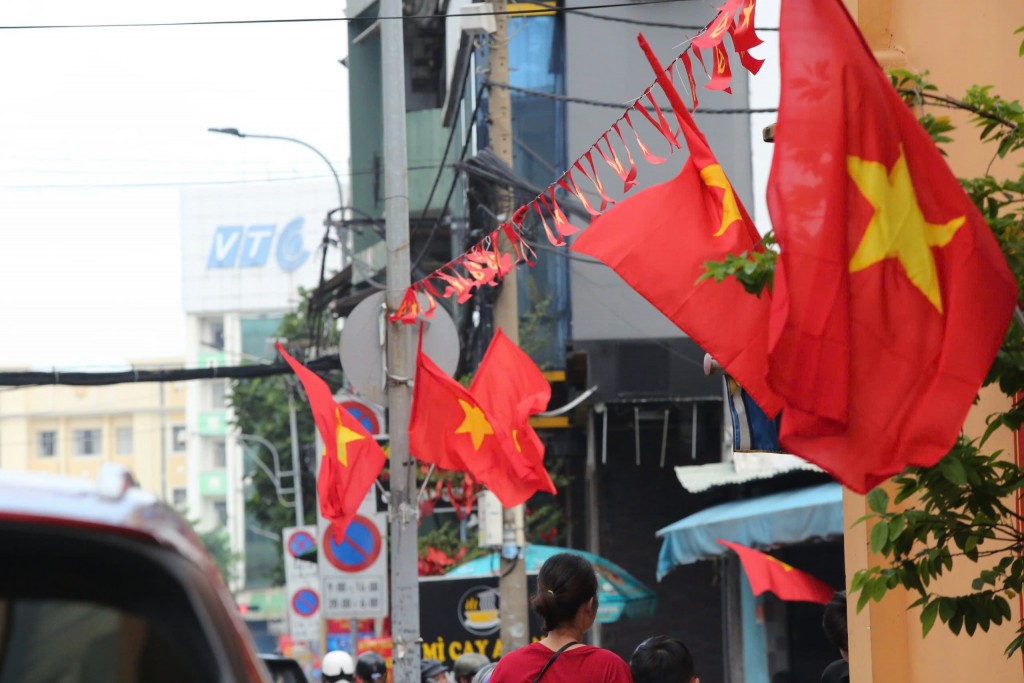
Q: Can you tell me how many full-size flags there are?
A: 6